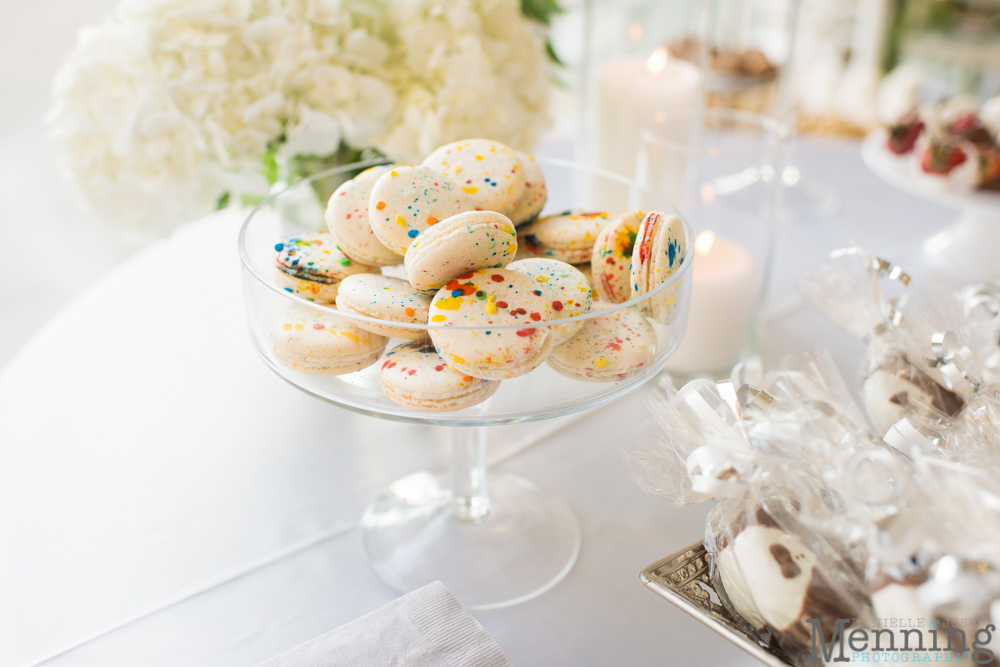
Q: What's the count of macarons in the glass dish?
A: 15